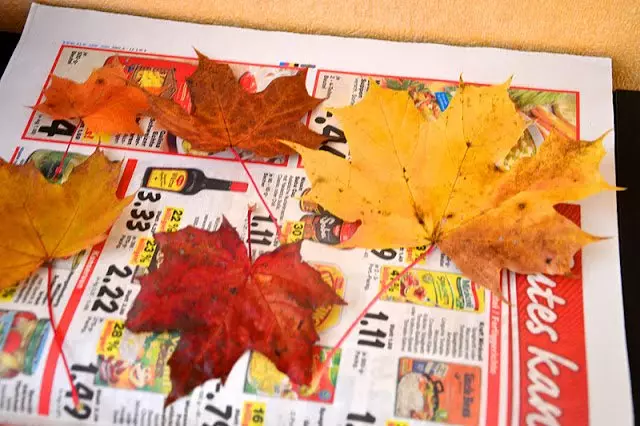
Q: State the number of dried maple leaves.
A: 5